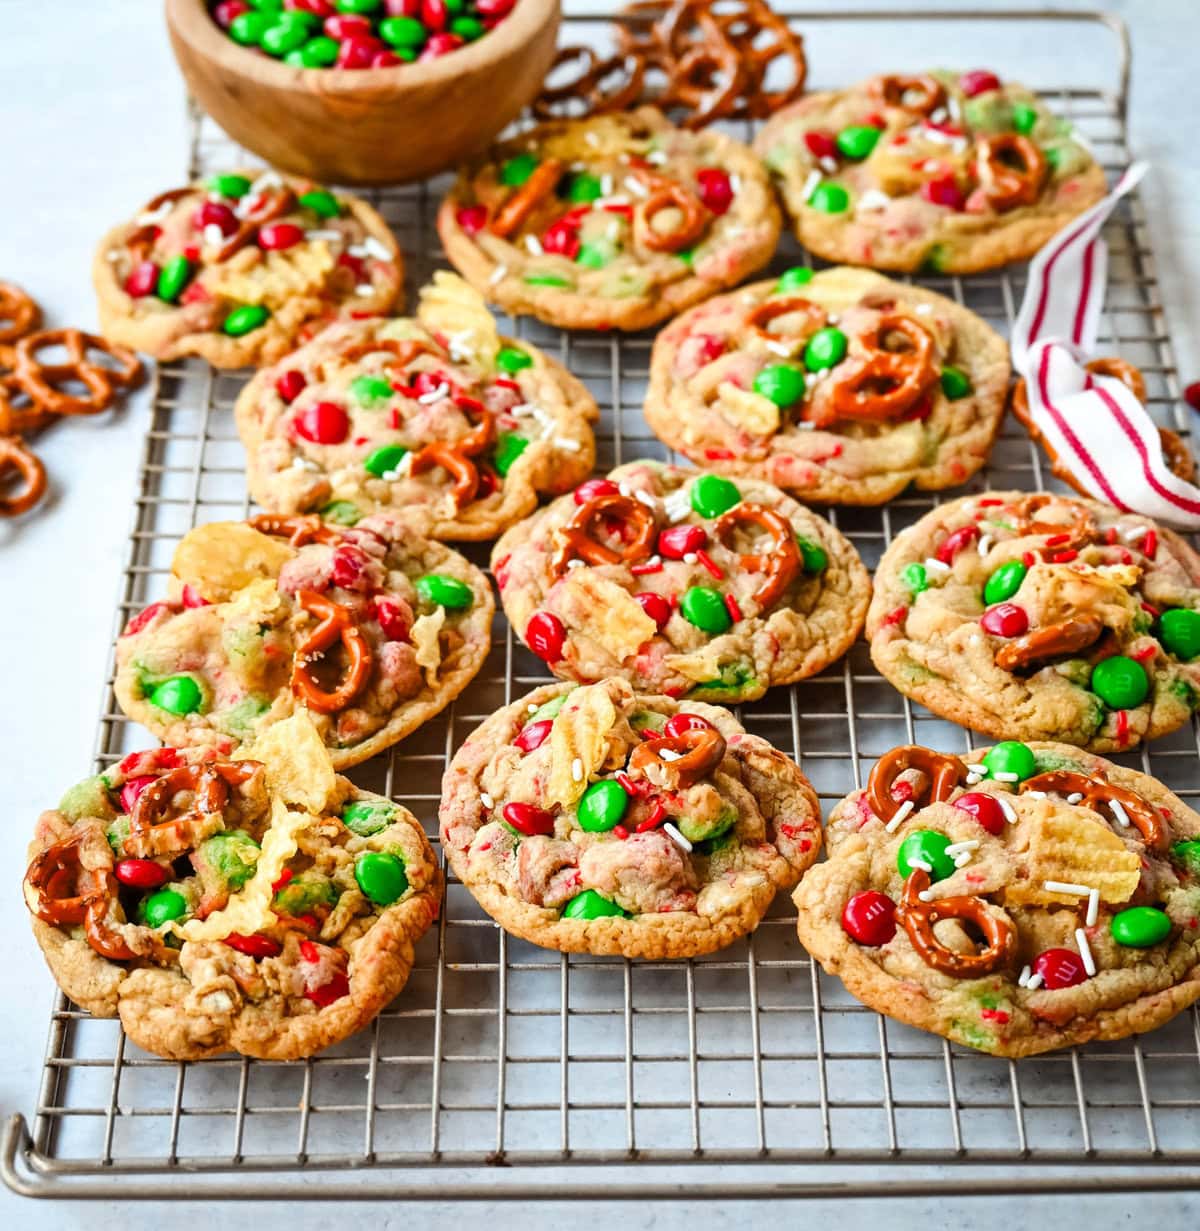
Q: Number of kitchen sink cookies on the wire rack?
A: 11